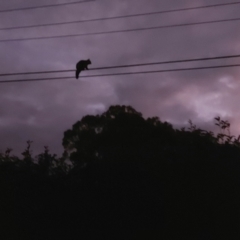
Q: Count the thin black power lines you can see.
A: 5